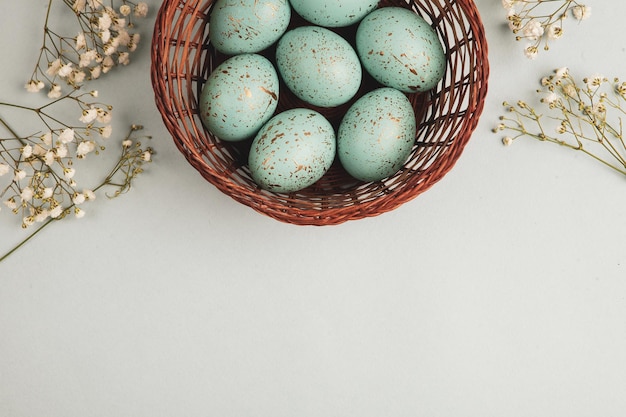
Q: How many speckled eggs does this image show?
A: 7